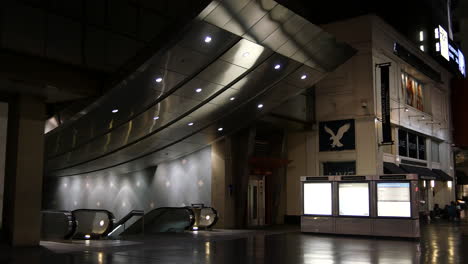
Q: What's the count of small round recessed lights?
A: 12